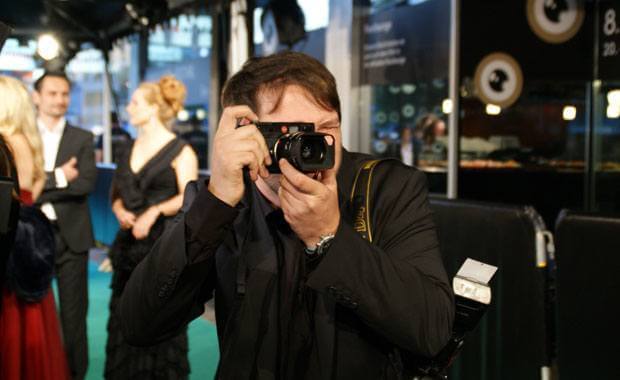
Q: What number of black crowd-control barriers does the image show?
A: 2